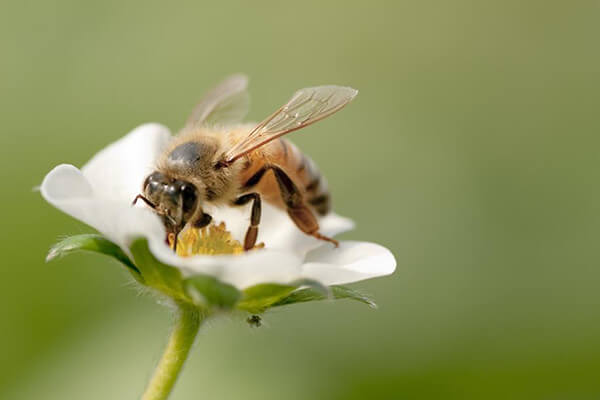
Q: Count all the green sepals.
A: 5